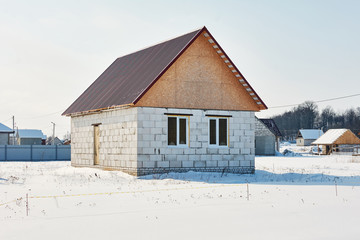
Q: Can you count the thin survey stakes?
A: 3